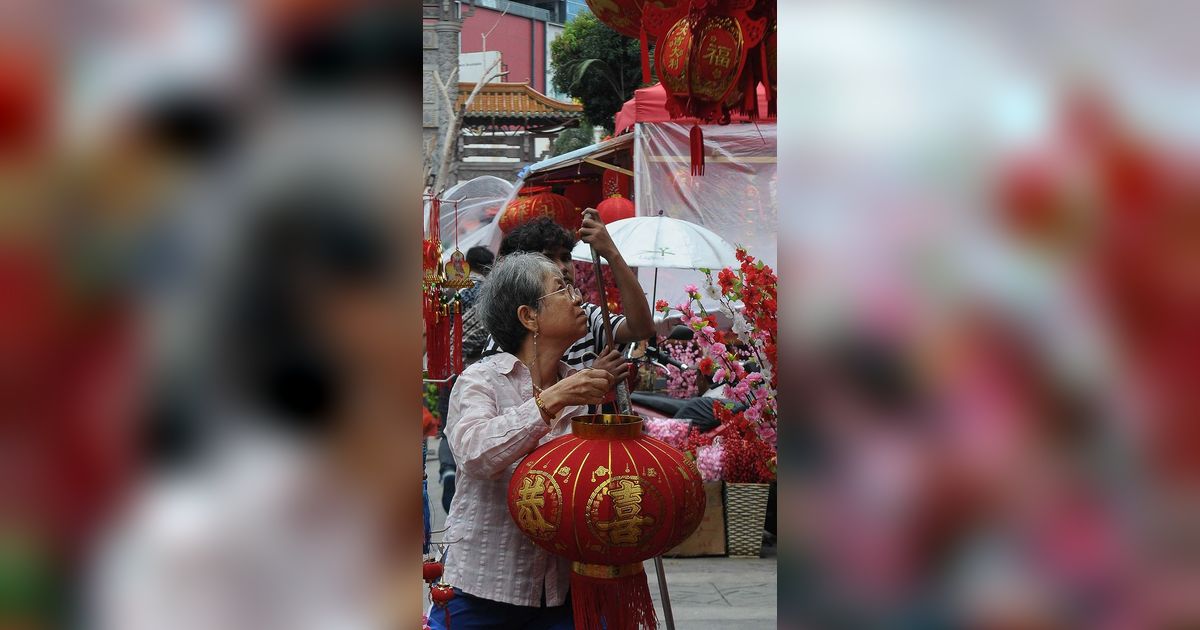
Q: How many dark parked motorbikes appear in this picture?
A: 1